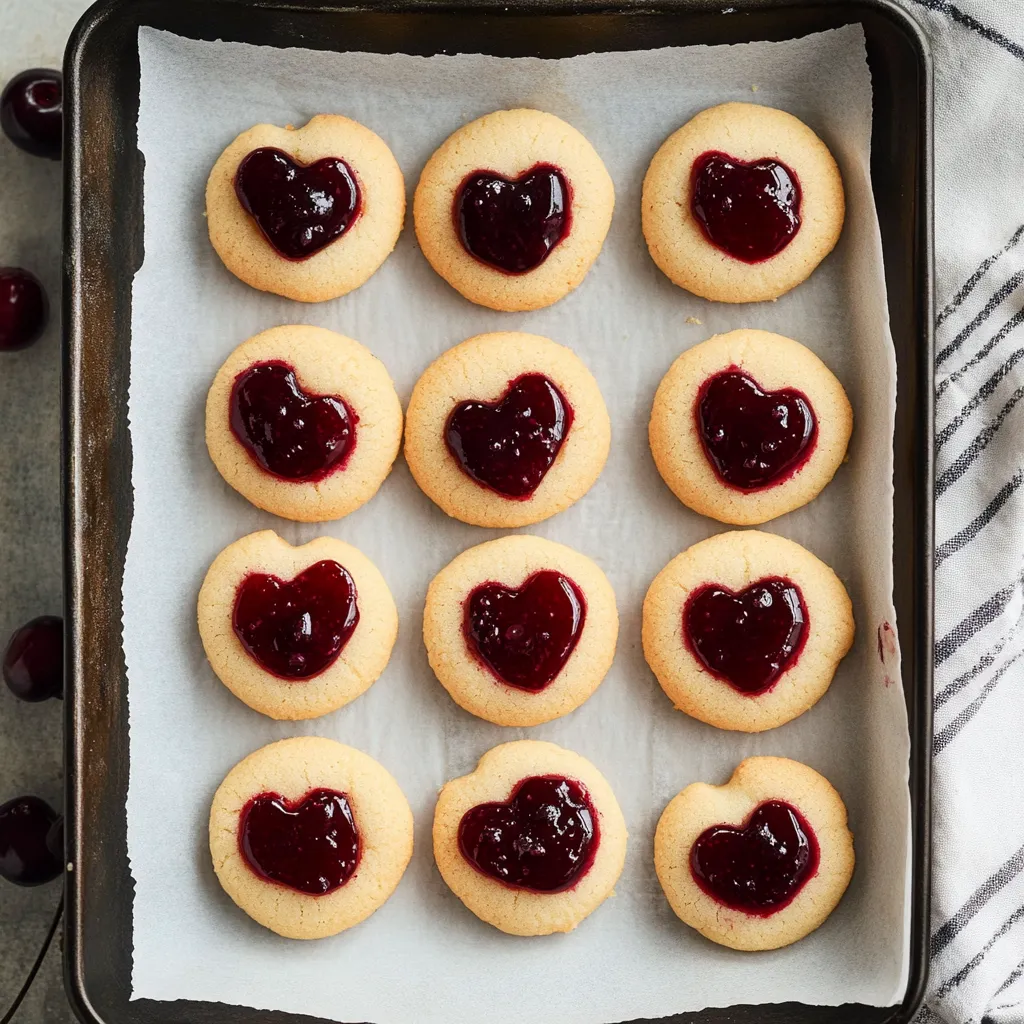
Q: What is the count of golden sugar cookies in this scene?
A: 12